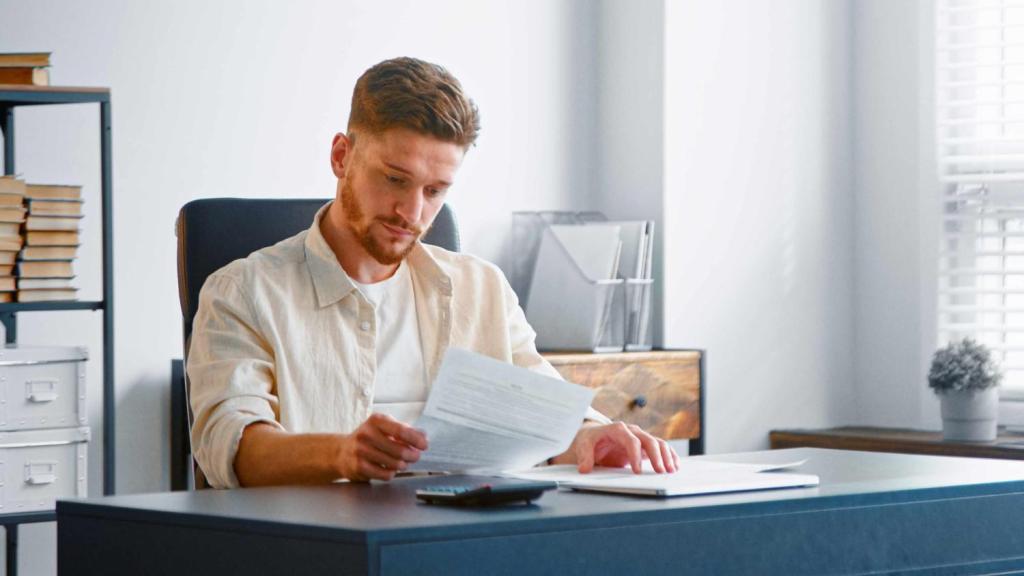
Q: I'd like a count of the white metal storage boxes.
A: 2